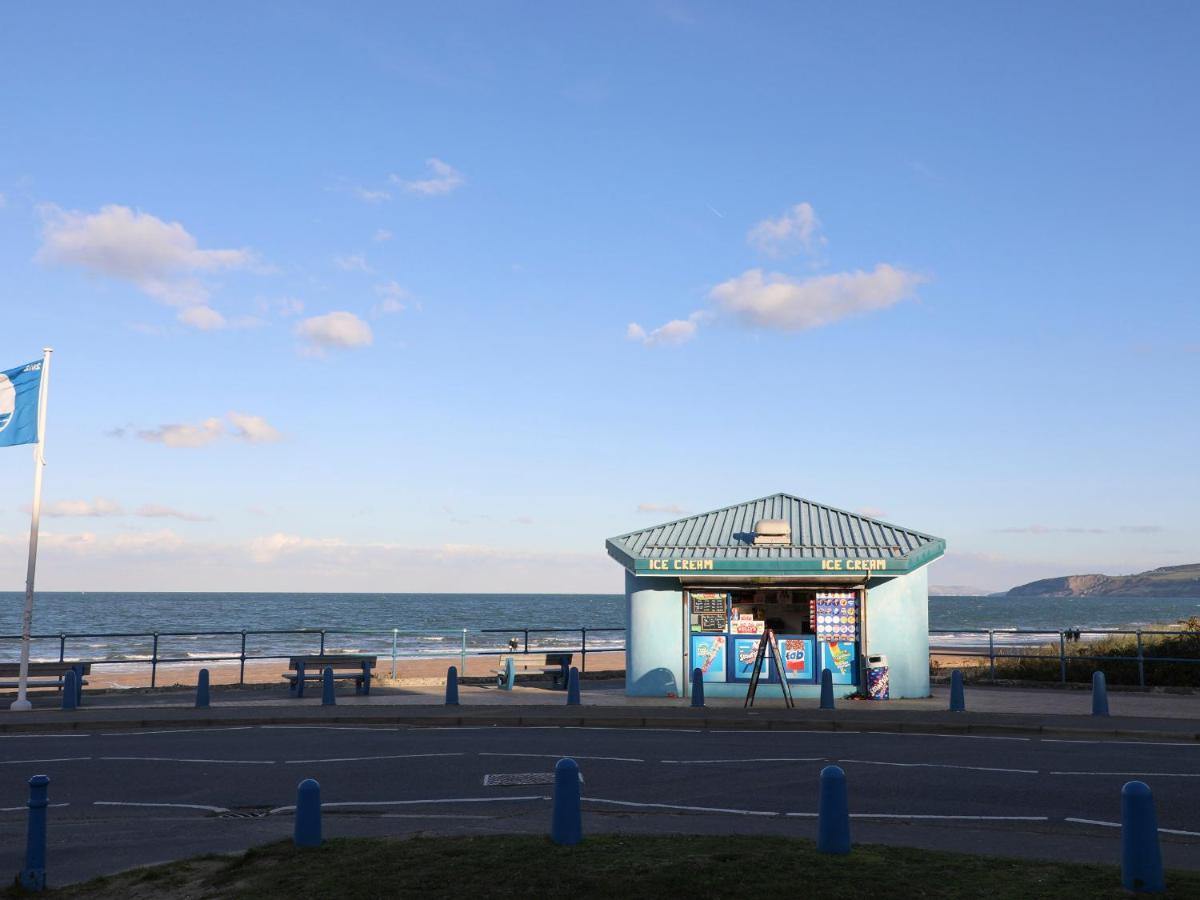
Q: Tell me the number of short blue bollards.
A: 14